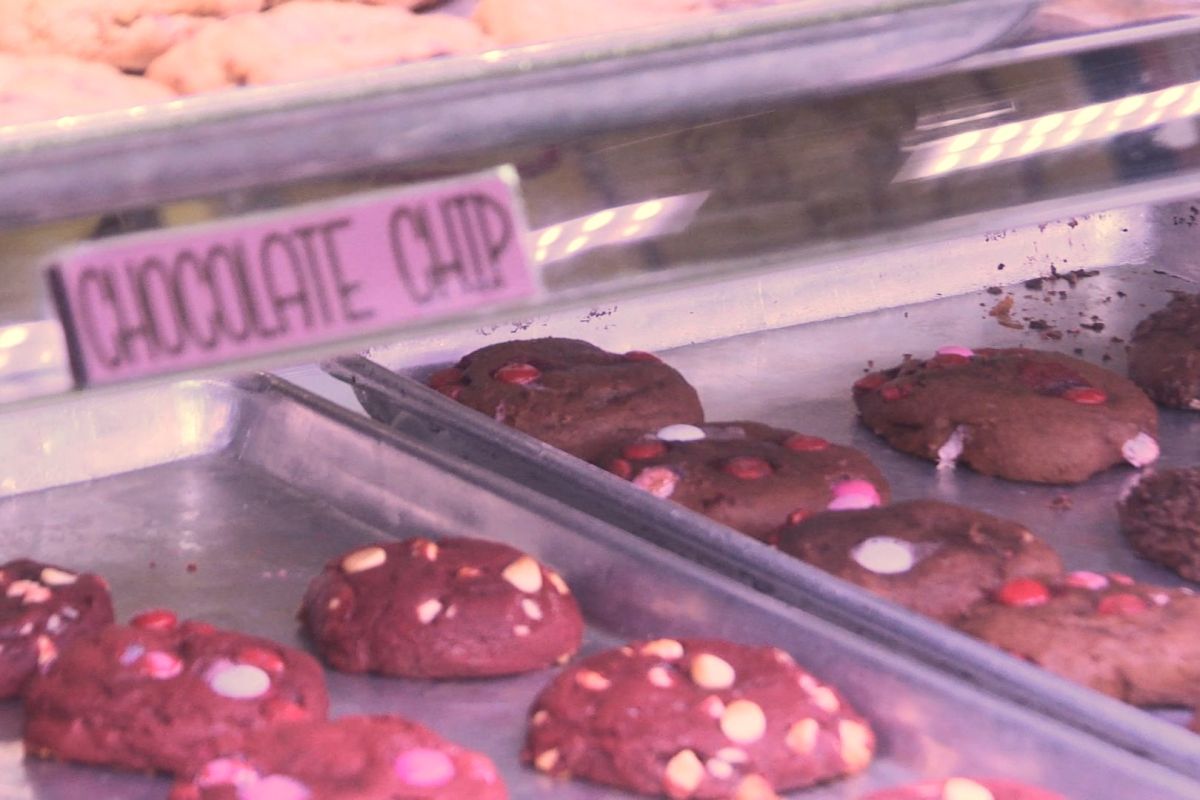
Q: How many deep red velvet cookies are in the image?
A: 6